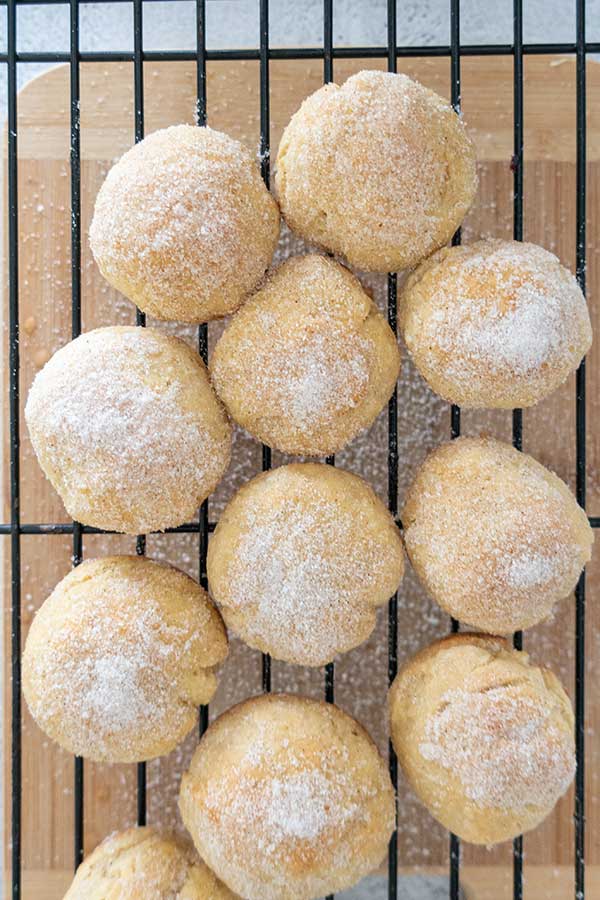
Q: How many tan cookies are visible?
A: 11